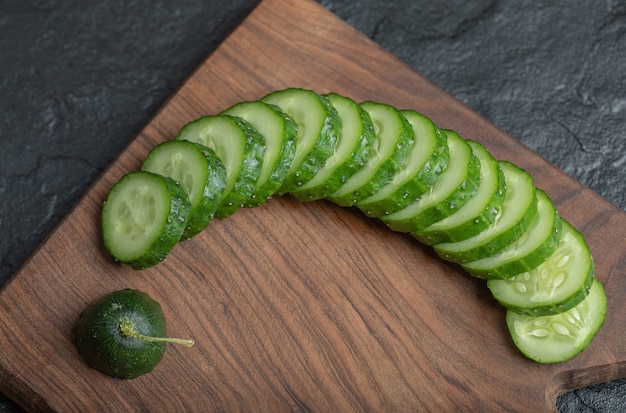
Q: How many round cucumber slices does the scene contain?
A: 14